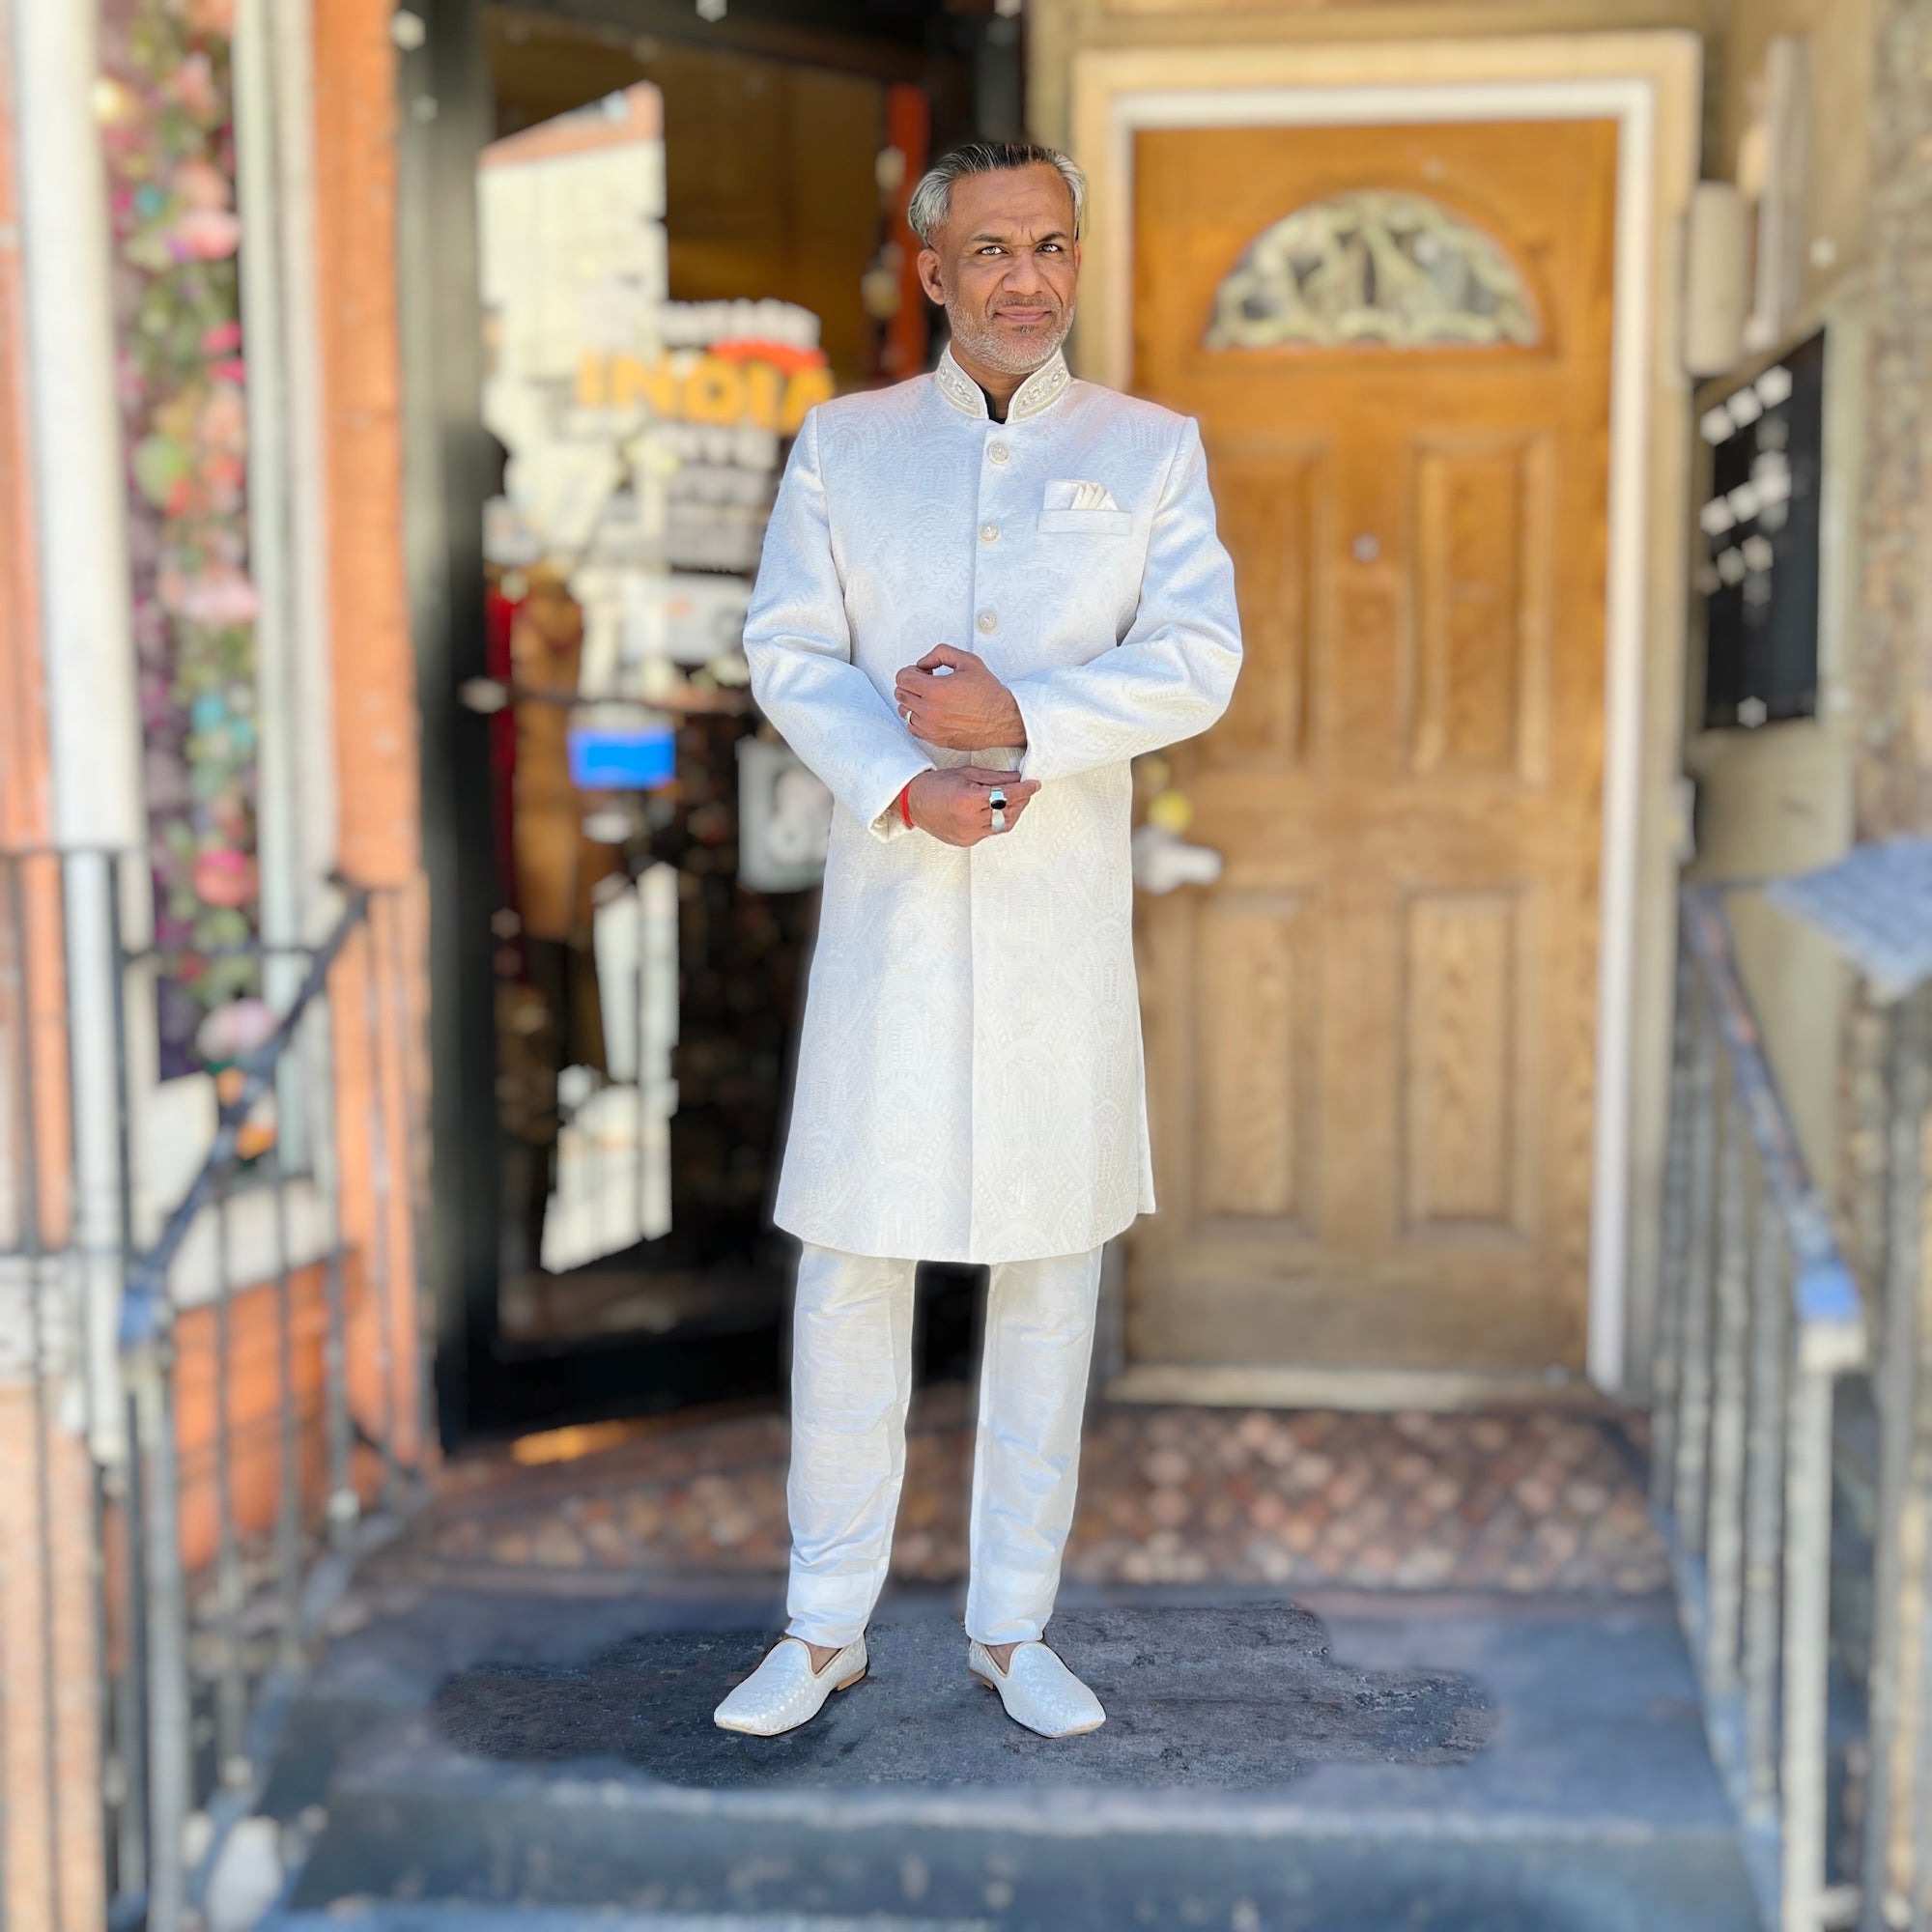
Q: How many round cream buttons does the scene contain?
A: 3